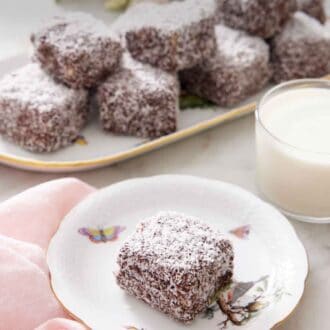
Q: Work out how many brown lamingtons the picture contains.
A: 9